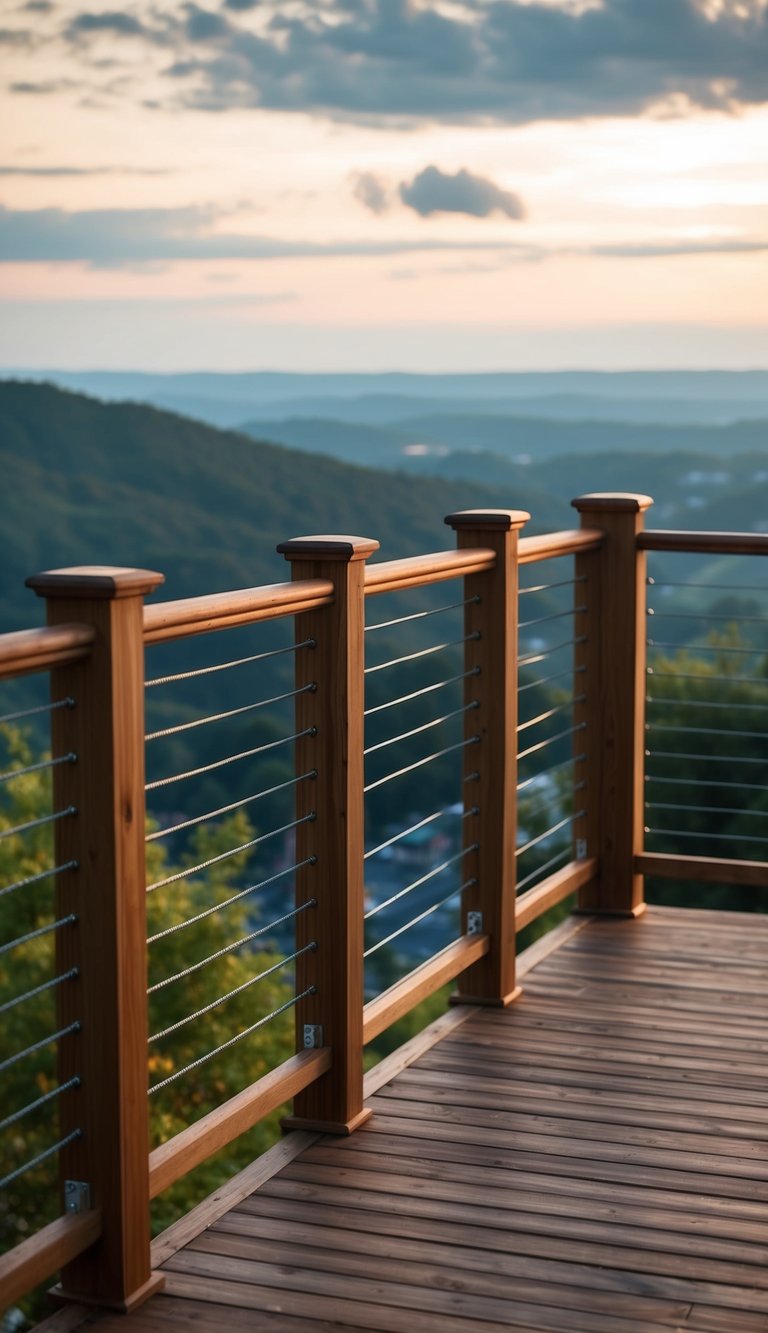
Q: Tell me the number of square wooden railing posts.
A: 4